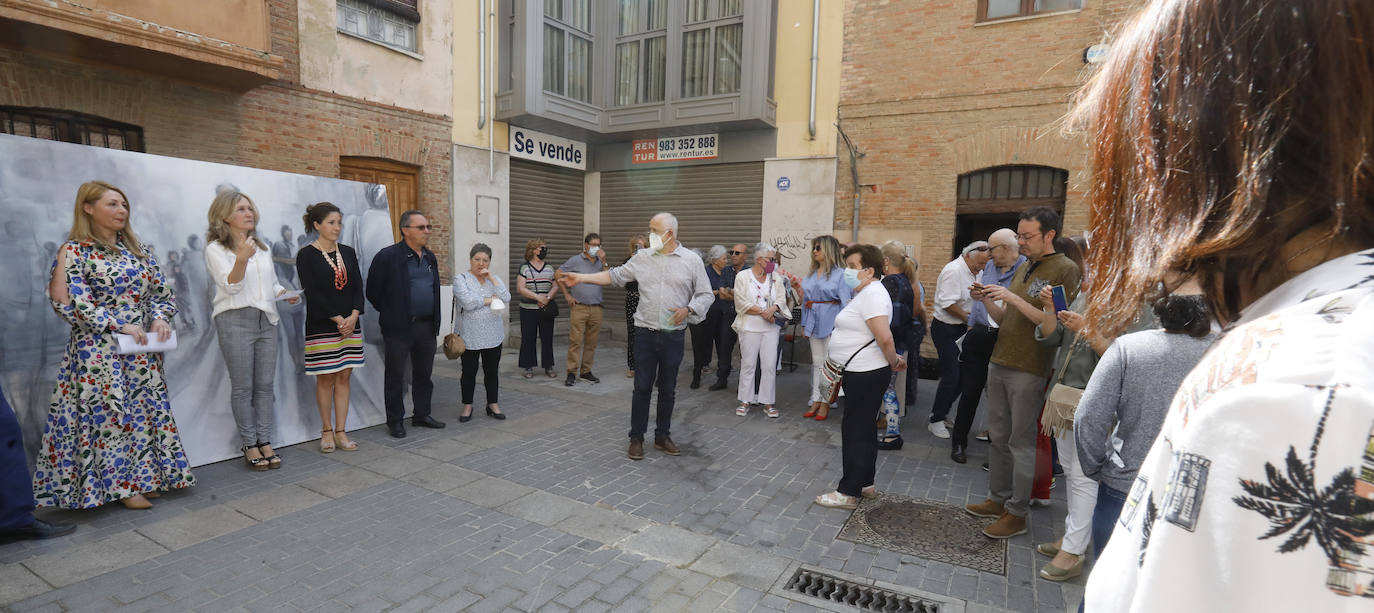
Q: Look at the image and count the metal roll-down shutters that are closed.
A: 2